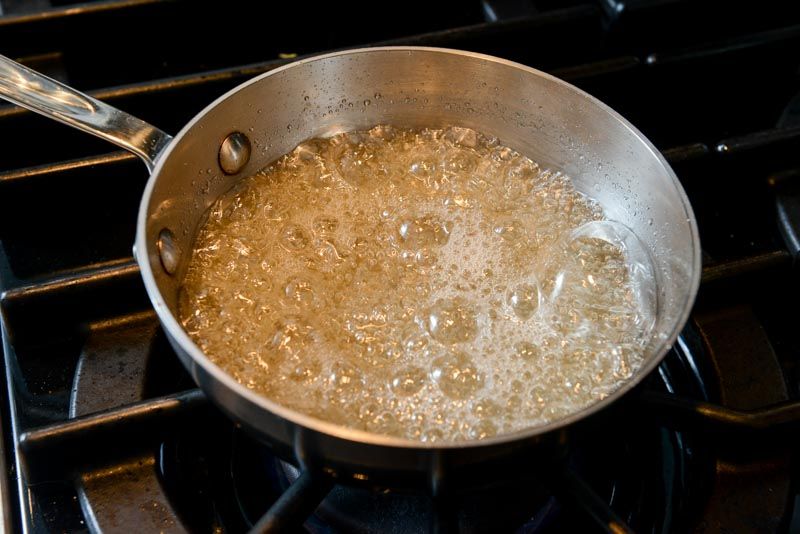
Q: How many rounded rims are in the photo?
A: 1